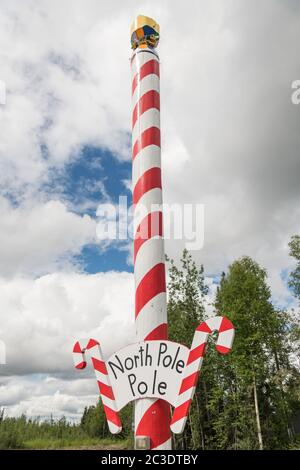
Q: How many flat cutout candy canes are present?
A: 2